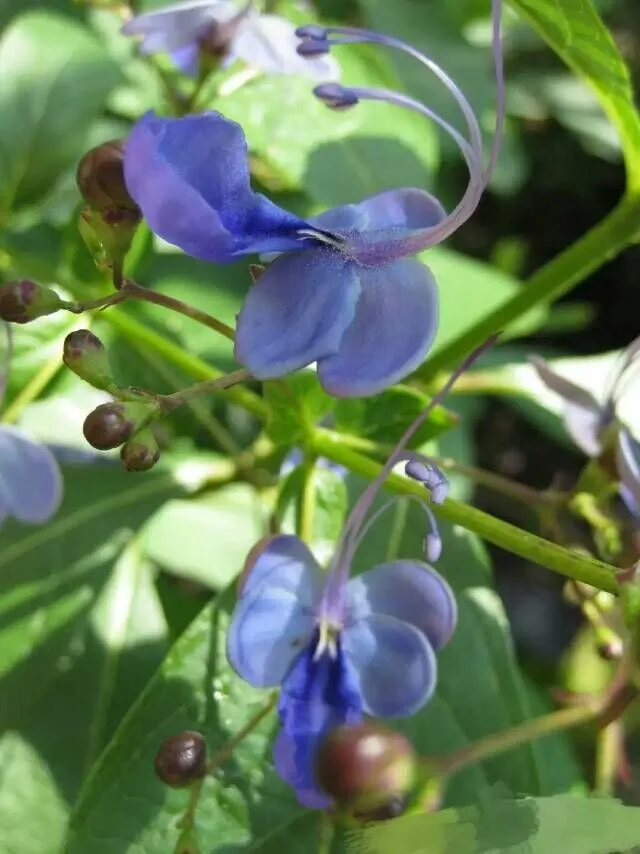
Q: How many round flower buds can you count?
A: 7